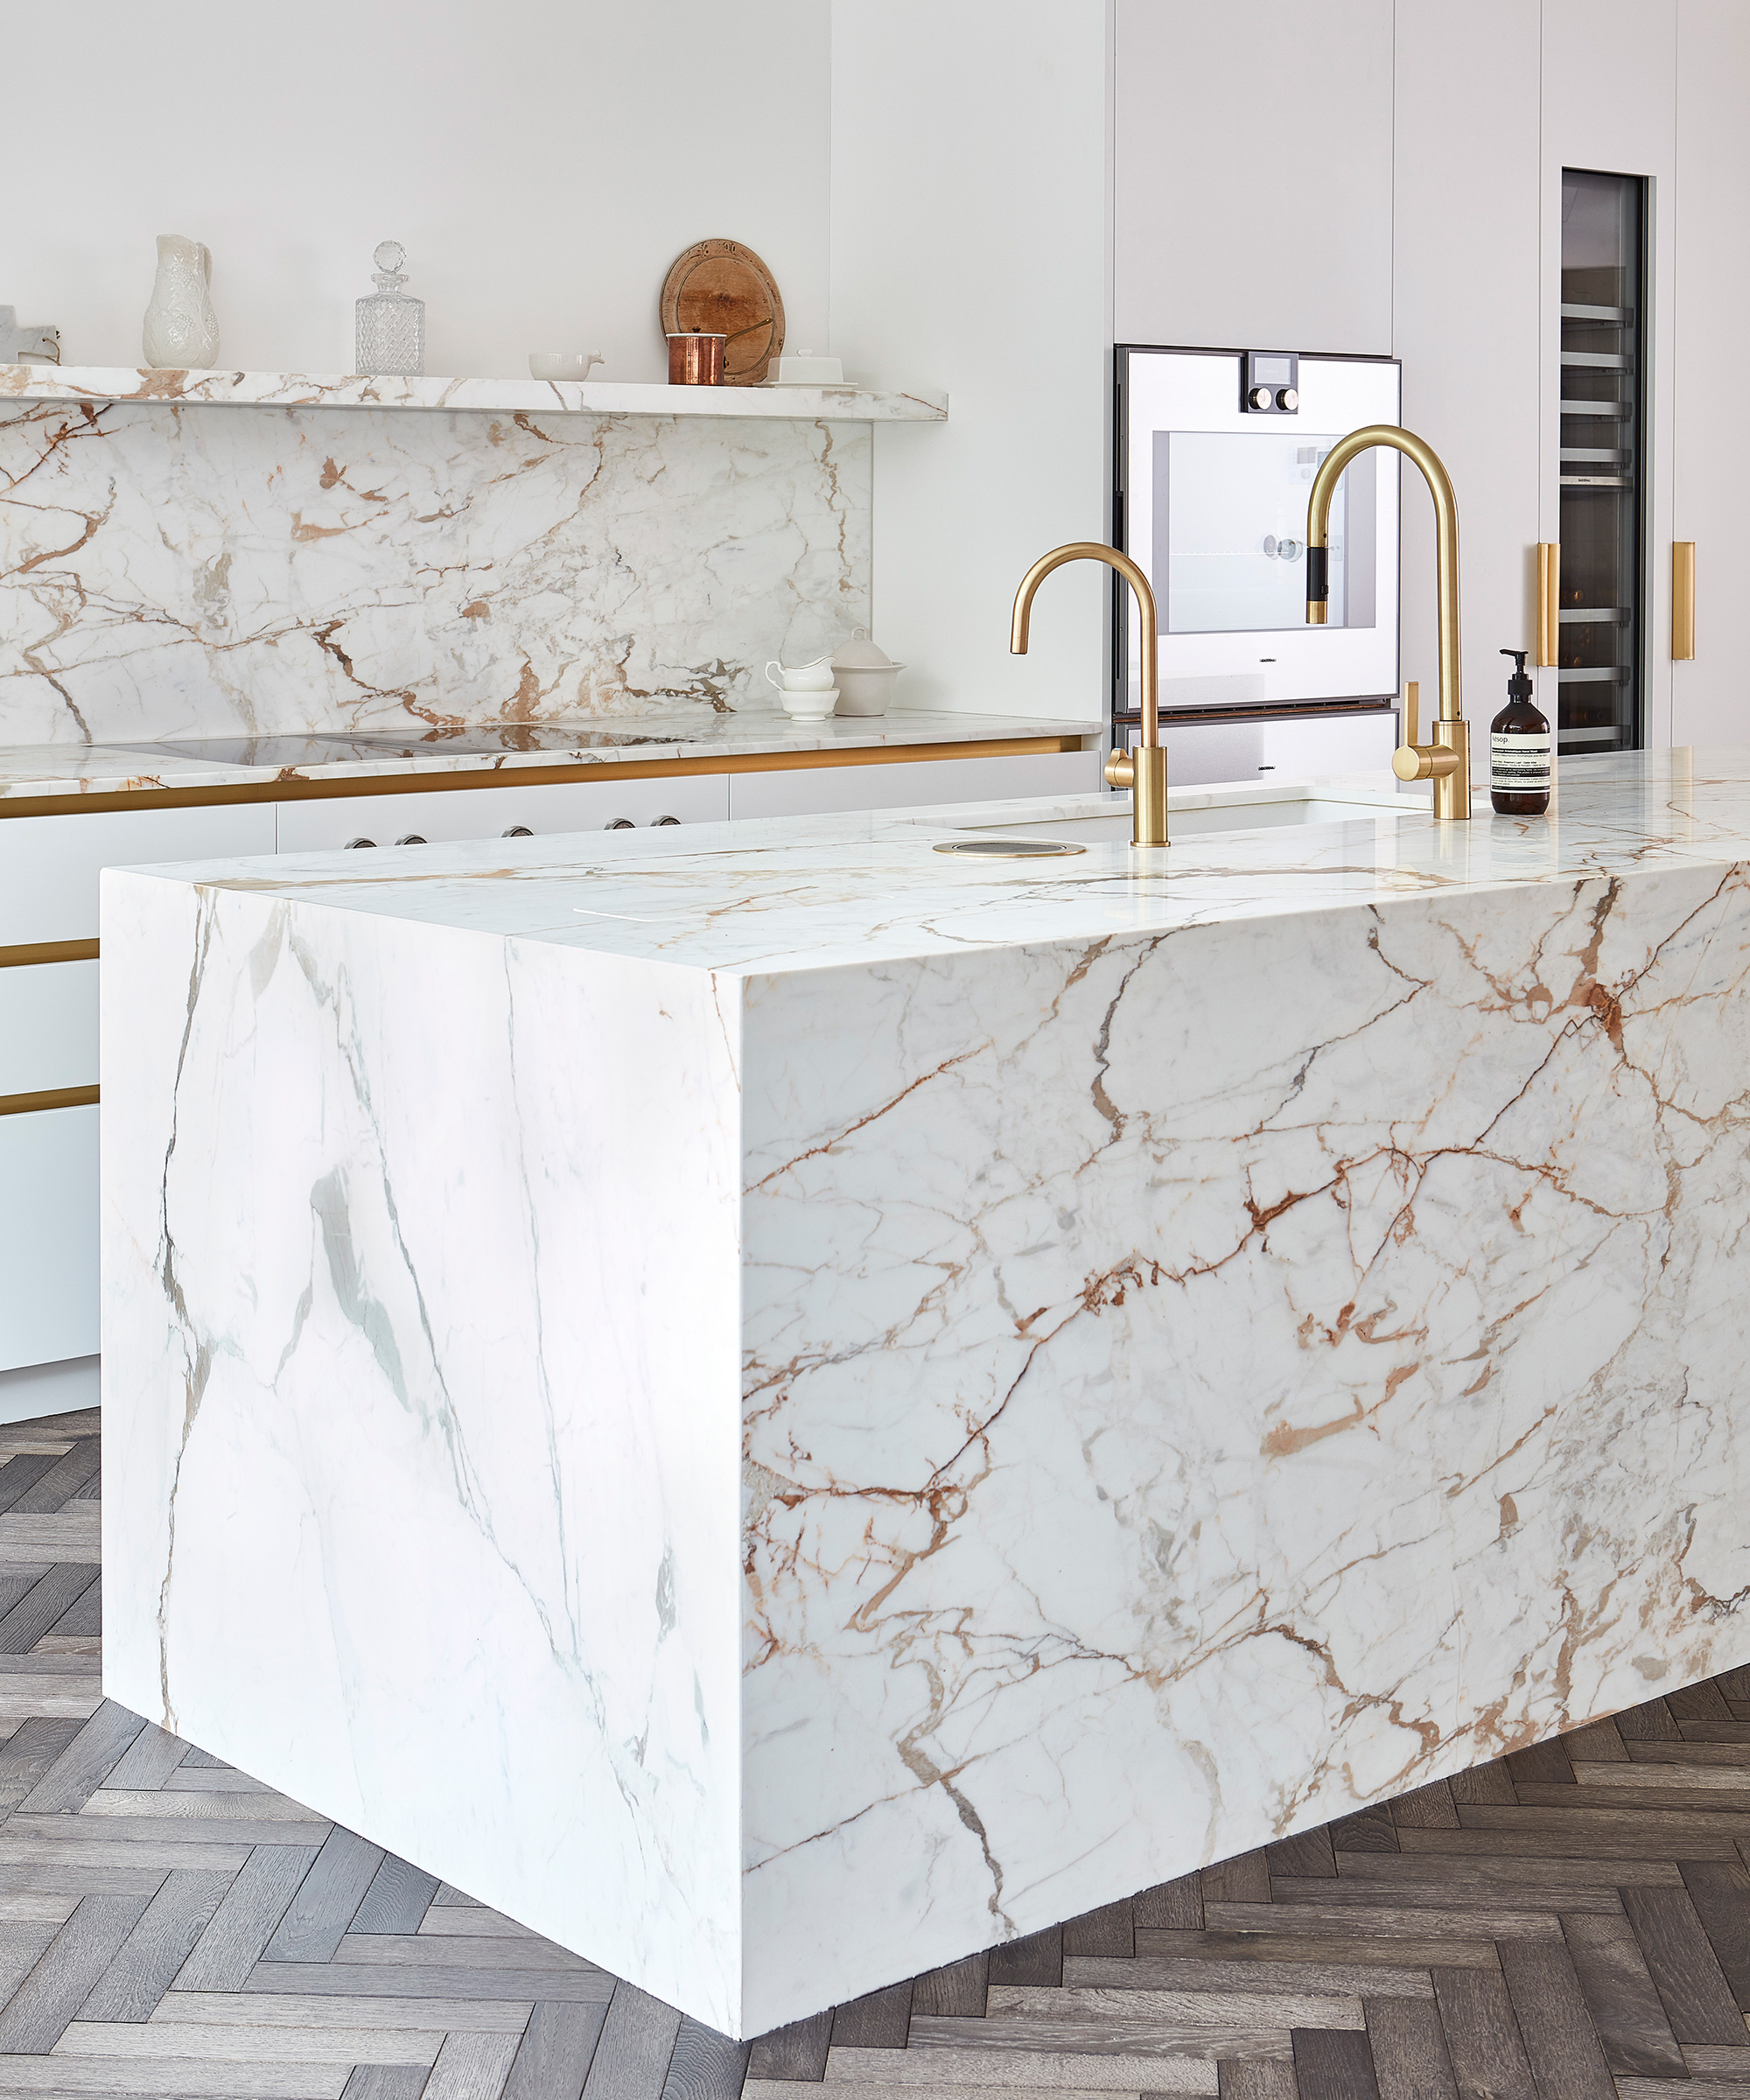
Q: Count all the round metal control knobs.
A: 7